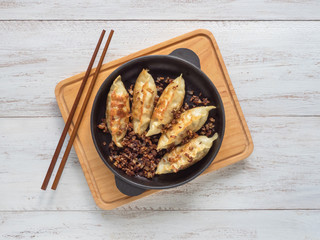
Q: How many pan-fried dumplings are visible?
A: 5